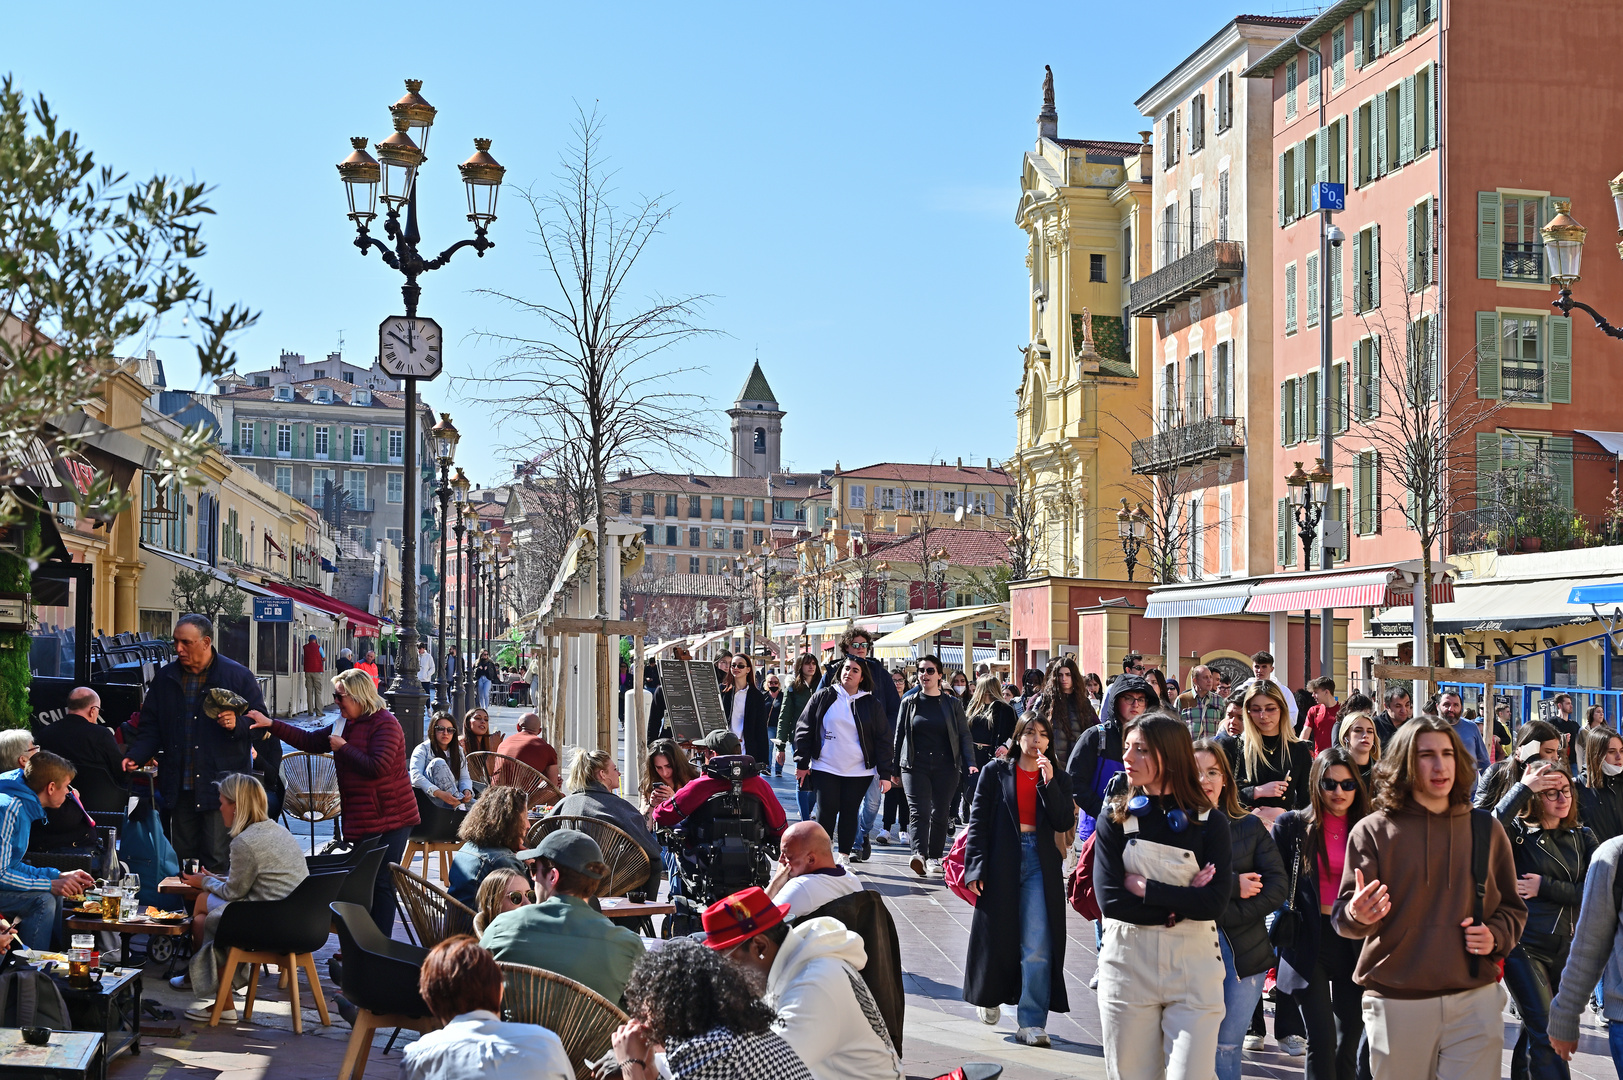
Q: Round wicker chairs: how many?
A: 5